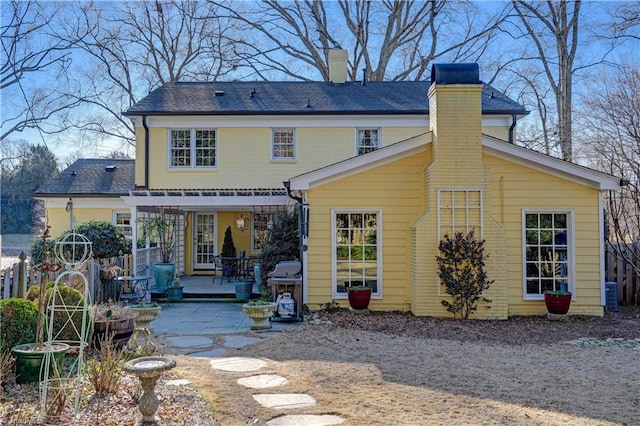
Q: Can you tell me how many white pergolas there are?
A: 1